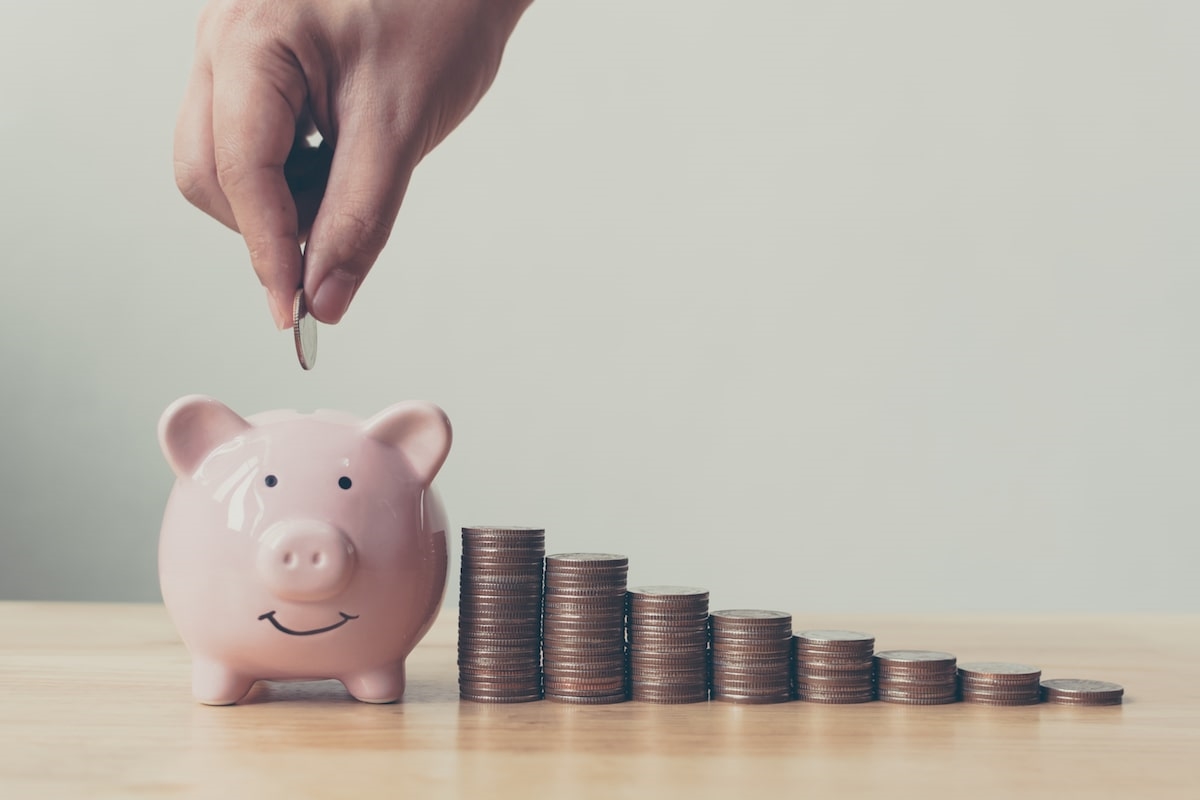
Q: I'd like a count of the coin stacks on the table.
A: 8